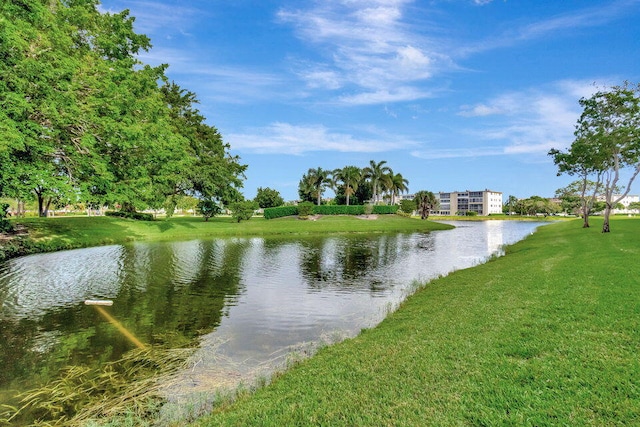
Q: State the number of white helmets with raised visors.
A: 0